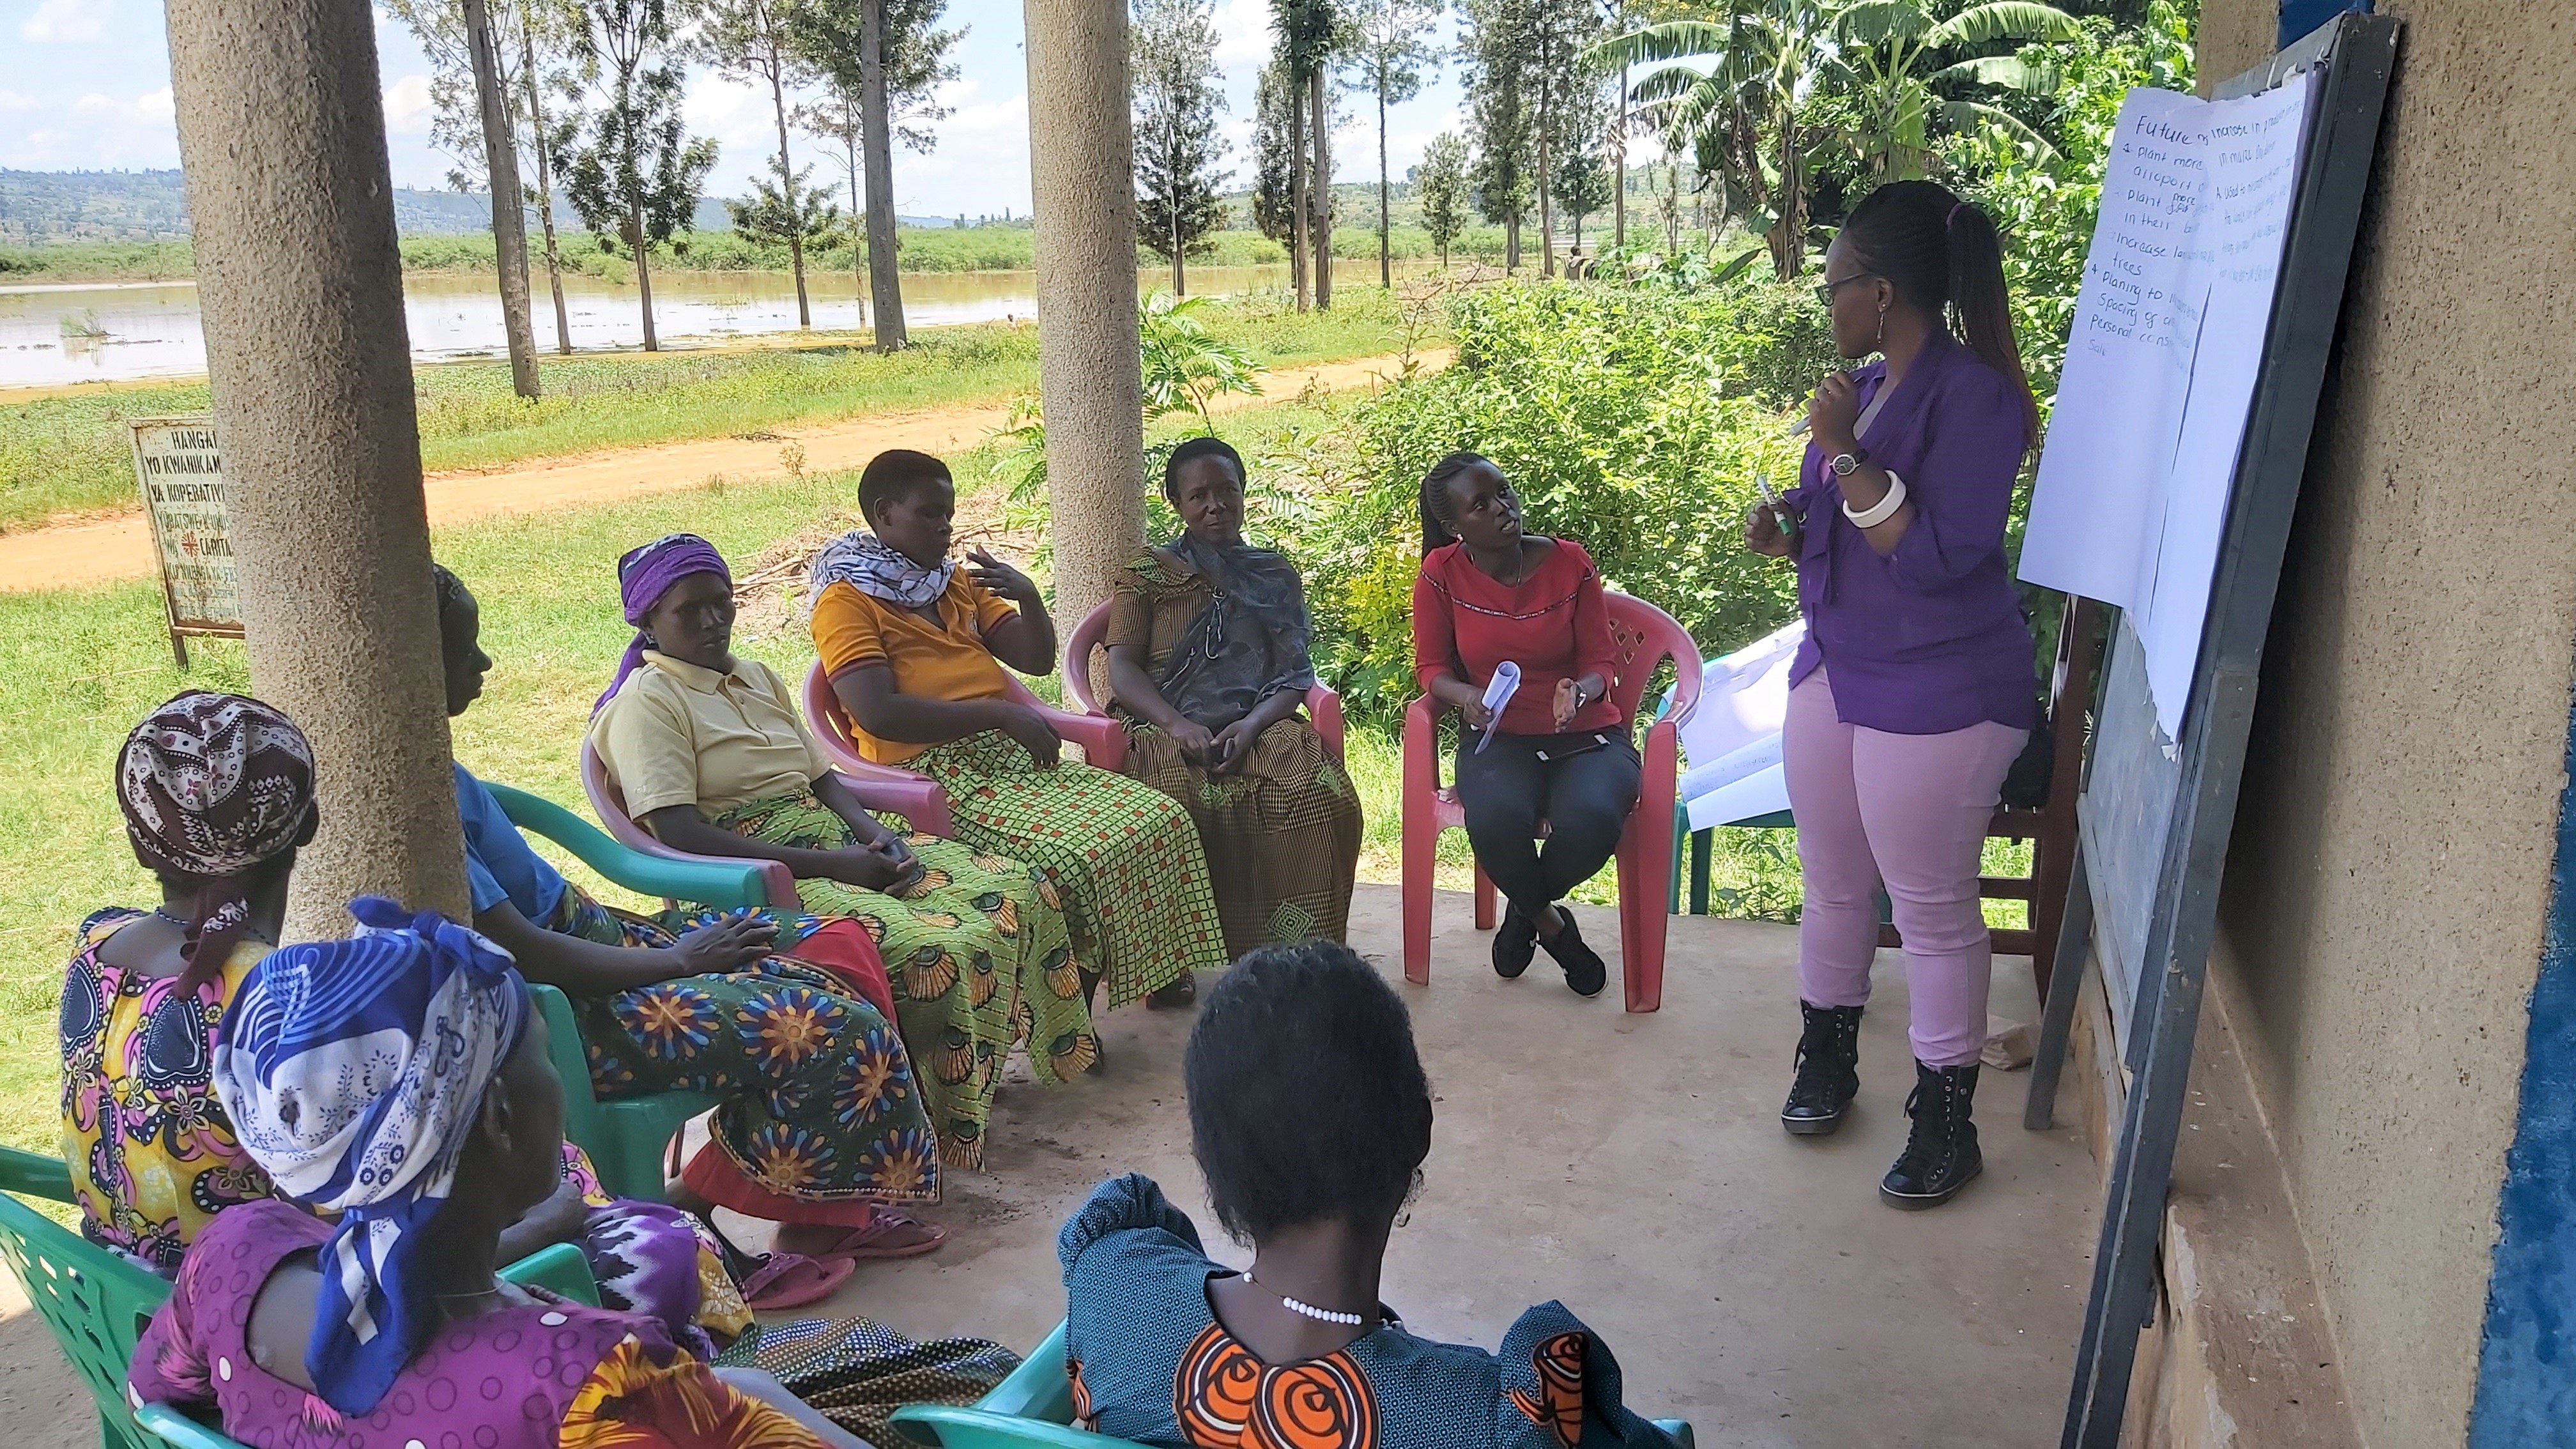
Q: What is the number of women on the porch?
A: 9